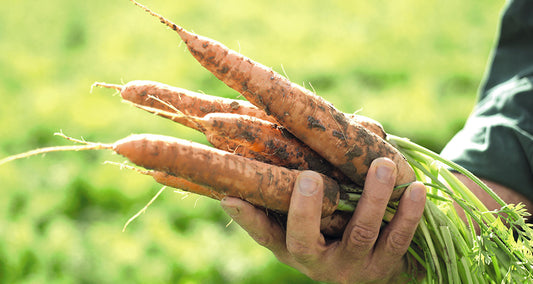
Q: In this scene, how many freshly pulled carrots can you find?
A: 5